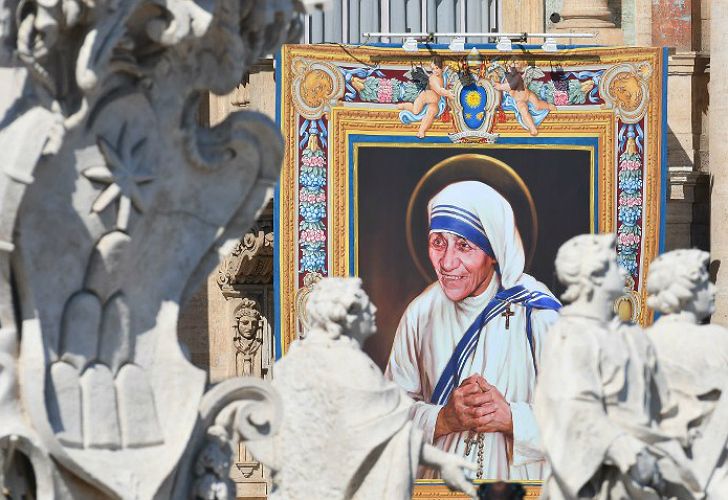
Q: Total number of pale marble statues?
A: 3